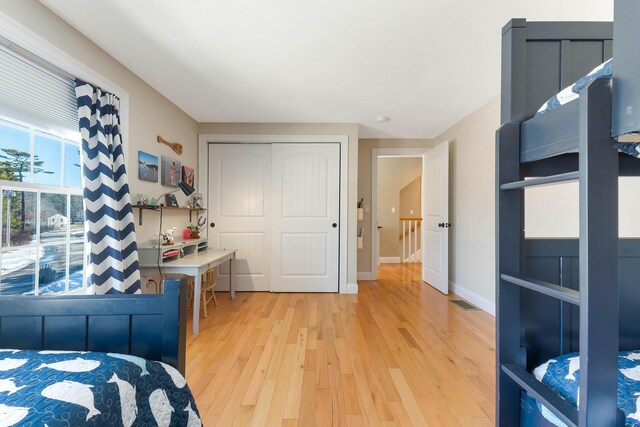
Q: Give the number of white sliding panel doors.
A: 2